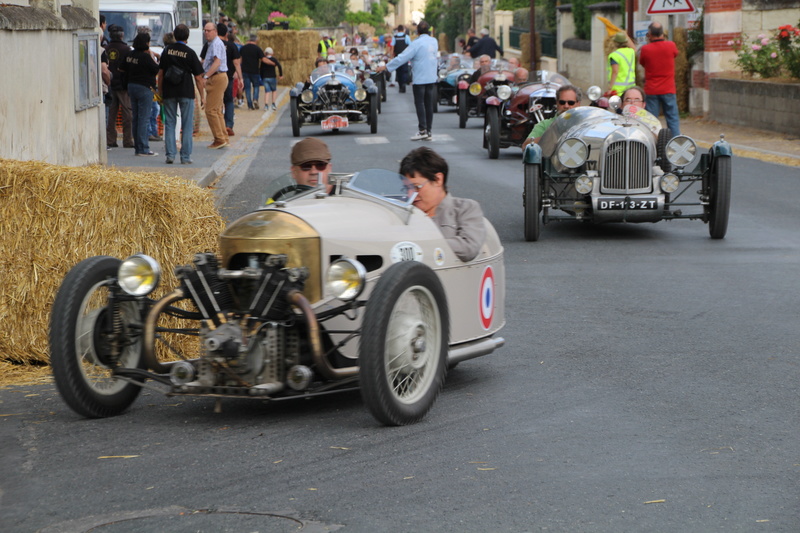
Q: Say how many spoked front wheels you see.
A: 2